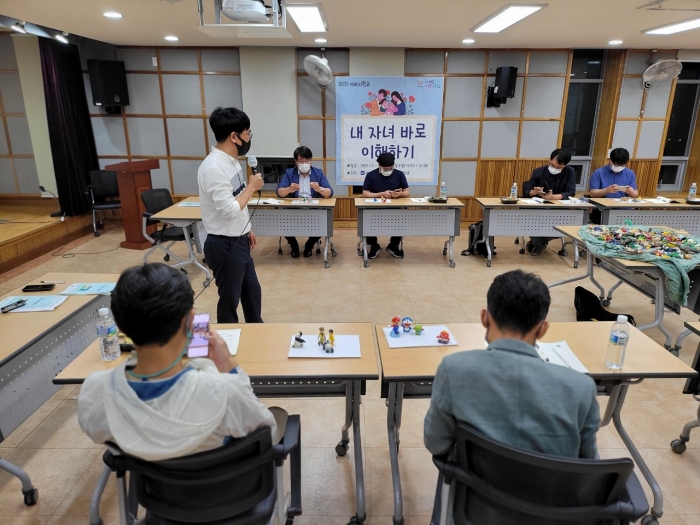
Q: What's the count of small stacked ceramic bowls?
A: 0